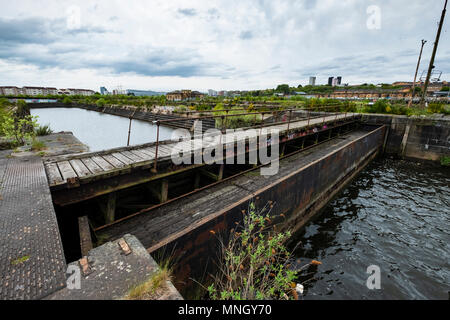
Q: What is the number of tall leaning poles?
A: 2